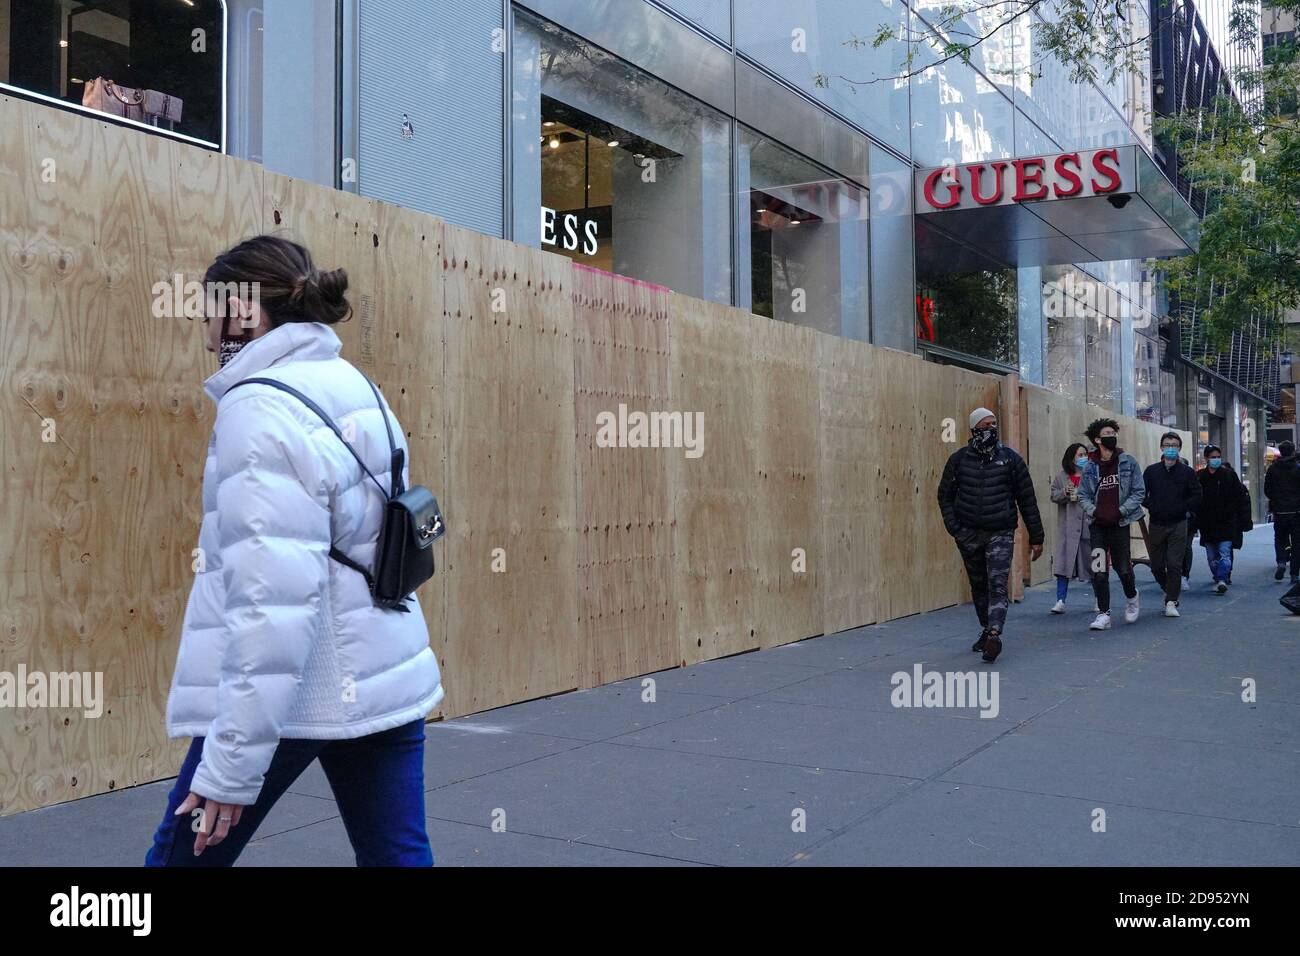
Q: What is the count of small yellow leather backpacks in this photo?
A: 0